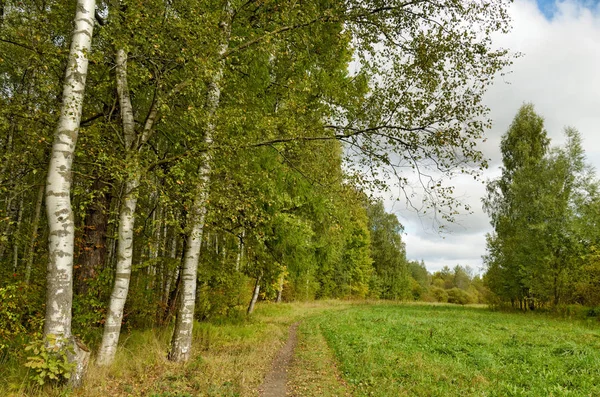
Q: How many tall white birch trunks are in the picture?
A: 3